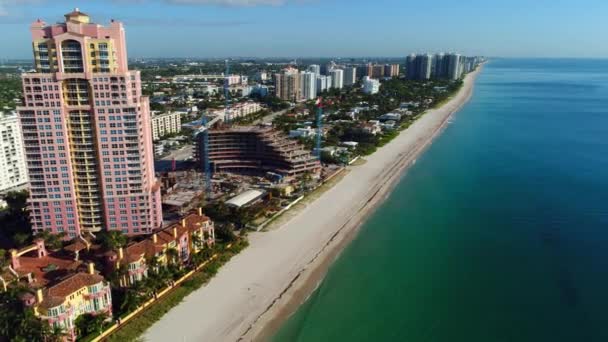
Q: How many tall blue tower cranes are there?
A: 3